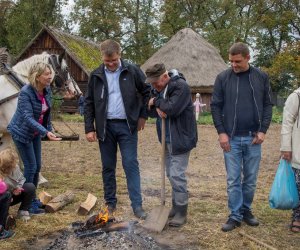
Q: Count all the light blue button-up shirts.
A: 1